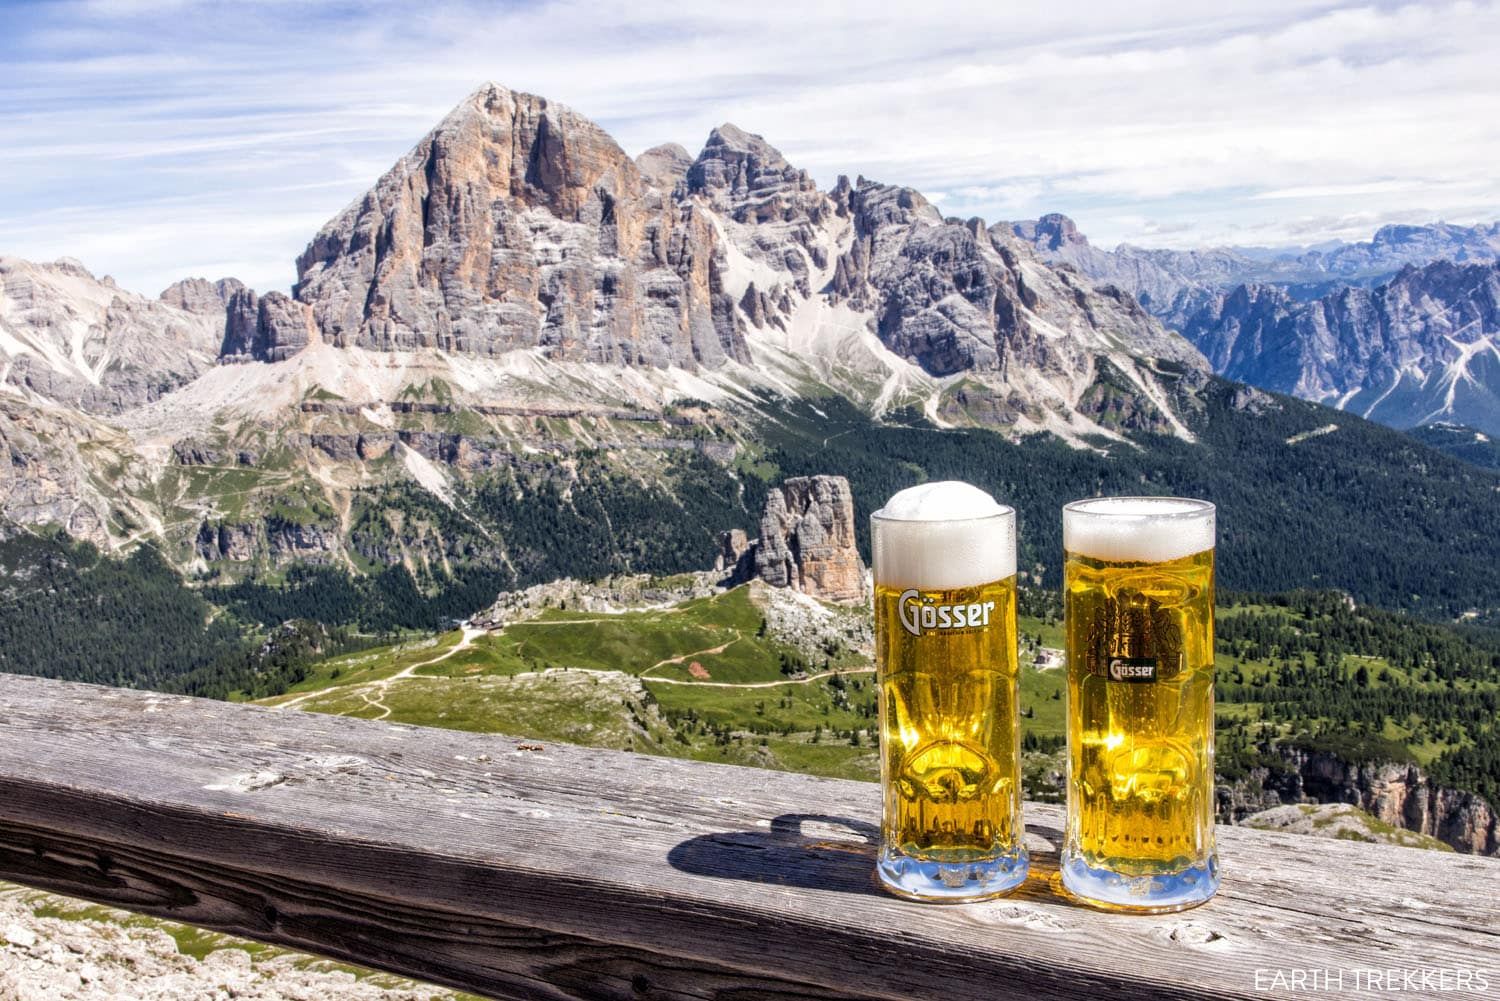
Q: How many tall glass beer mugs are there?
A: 2